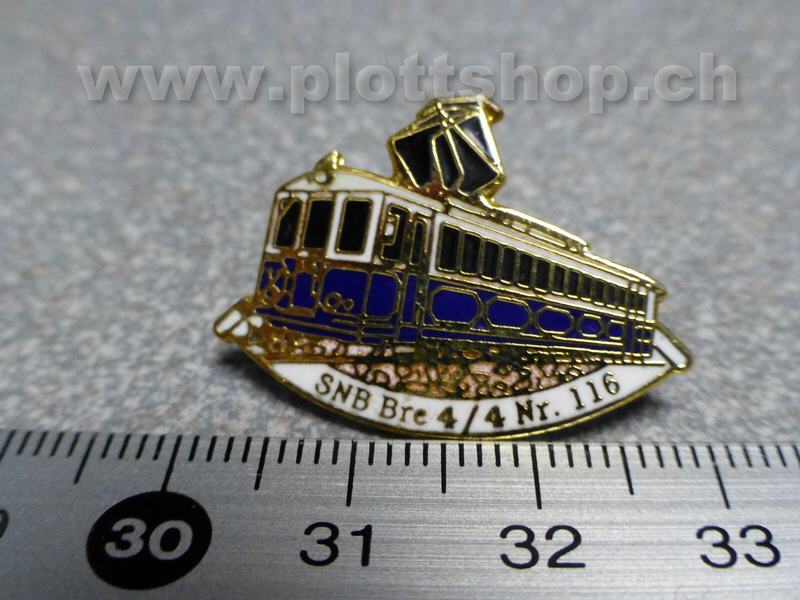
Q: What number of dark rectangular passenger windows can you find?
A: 12